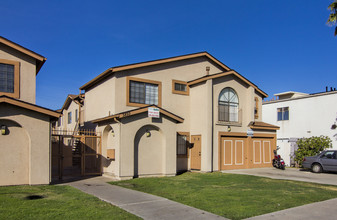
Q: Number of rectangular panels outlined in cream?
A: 4